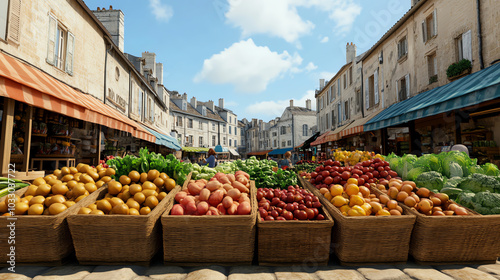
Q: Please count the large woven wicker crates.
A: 6